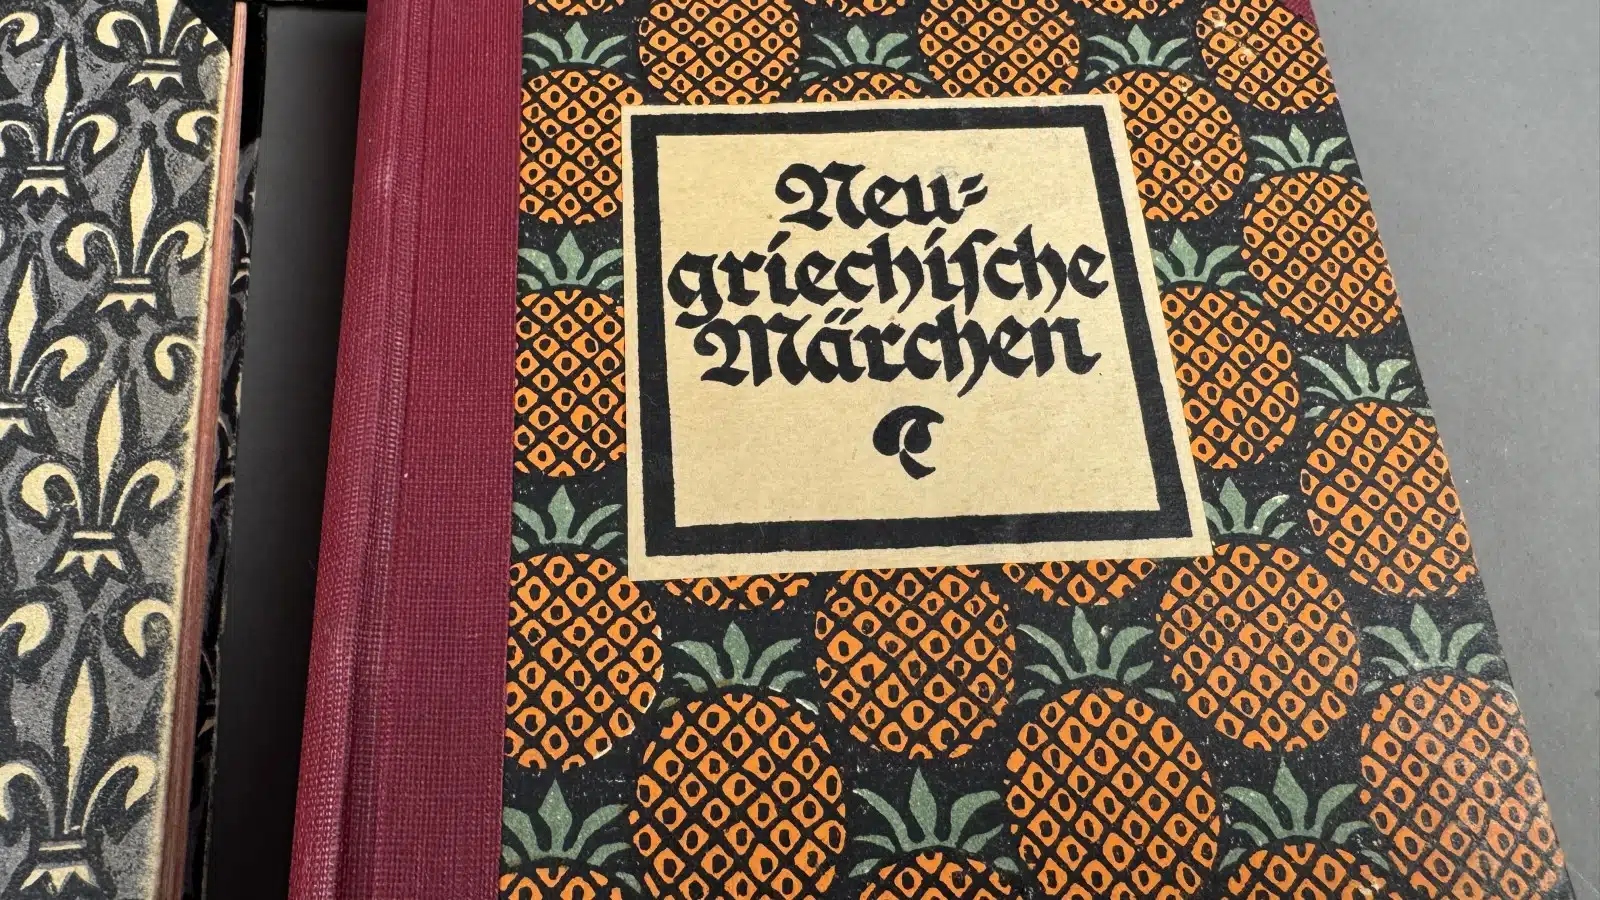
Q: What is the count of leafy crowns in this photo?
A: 15